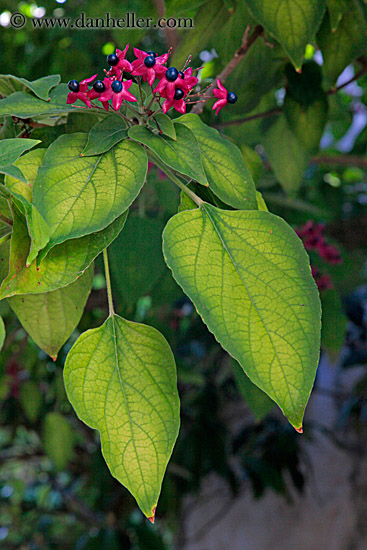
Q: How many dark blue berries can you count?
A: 10